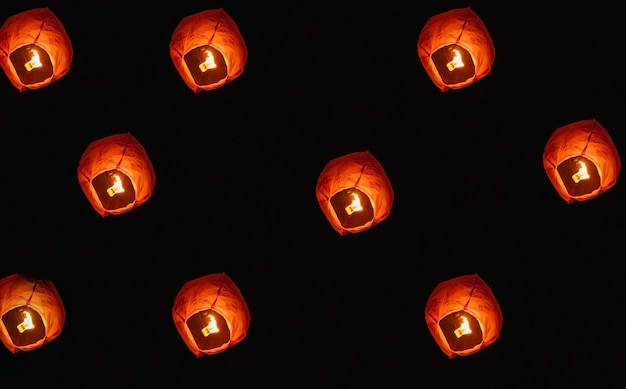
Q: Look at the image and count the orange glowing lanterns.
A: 9